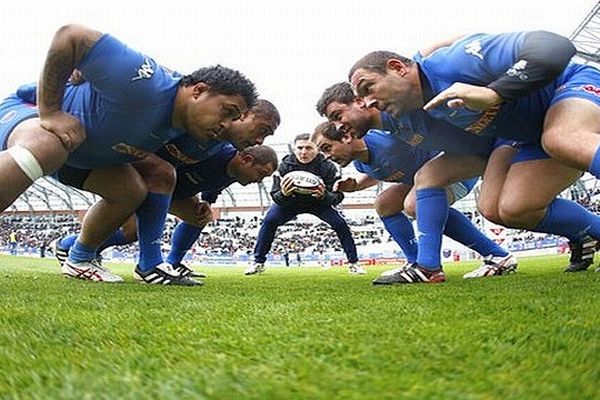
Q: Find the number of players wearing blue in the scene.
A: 6